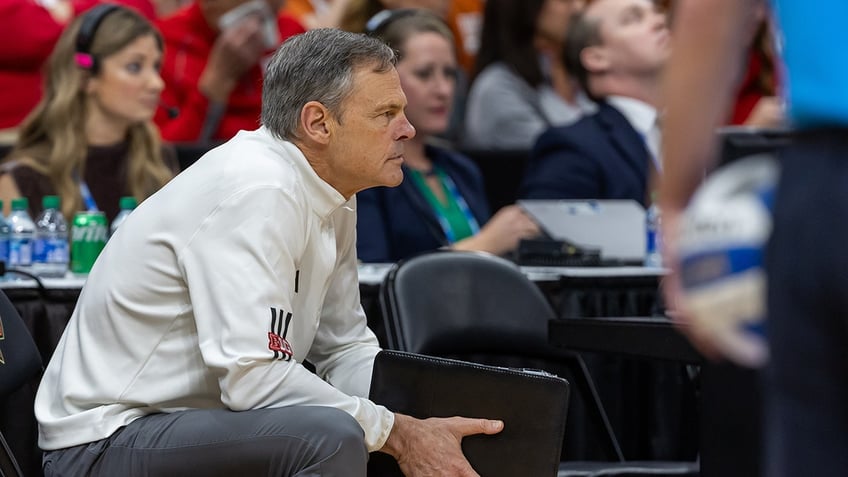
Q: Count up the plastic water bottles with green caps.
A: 4